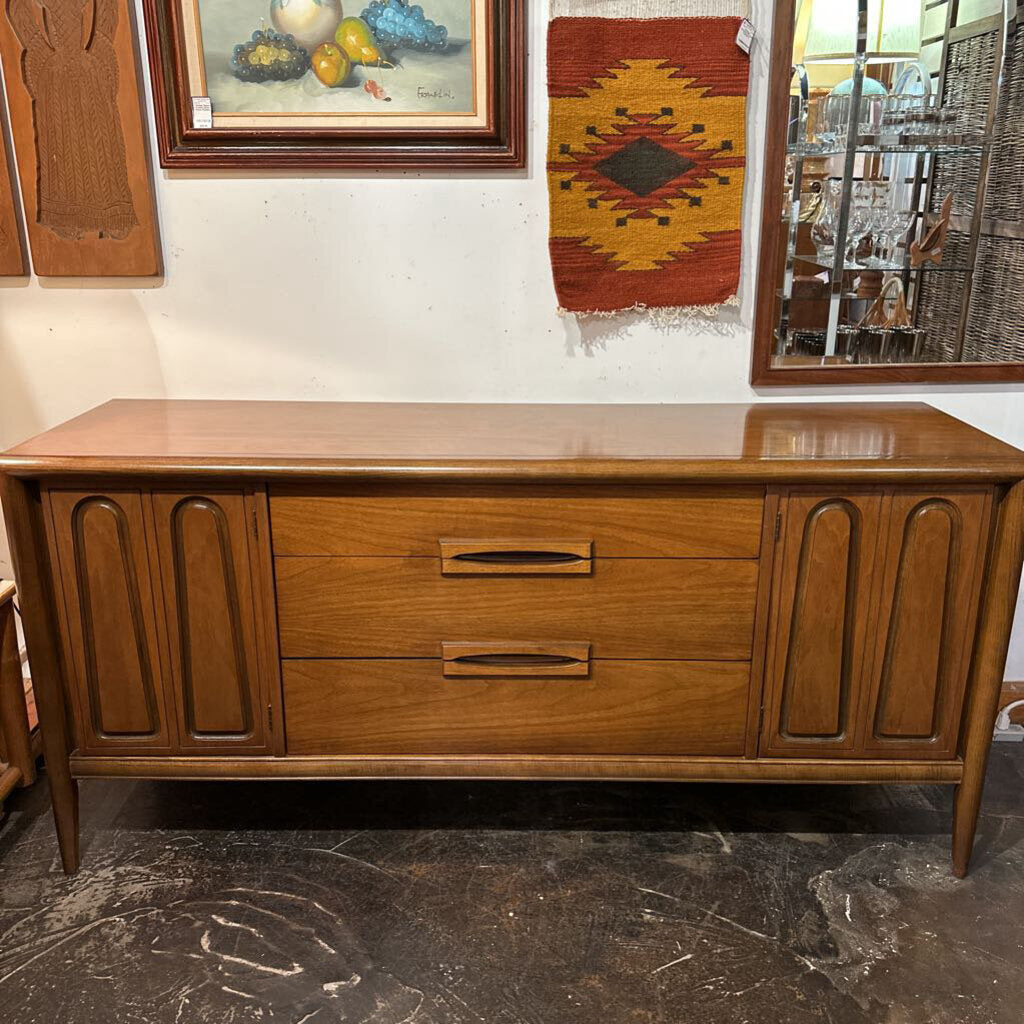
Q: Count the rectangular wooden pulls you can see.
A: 2